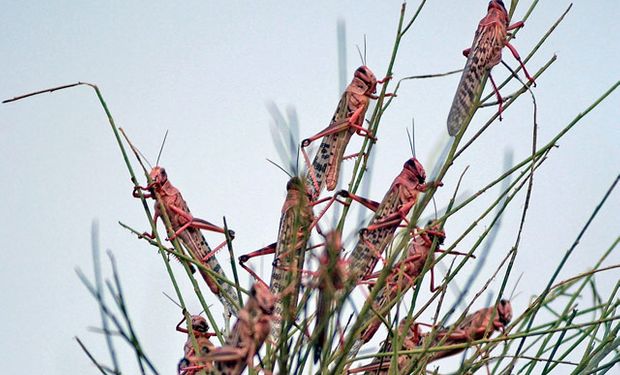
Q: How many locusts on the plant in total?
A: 11